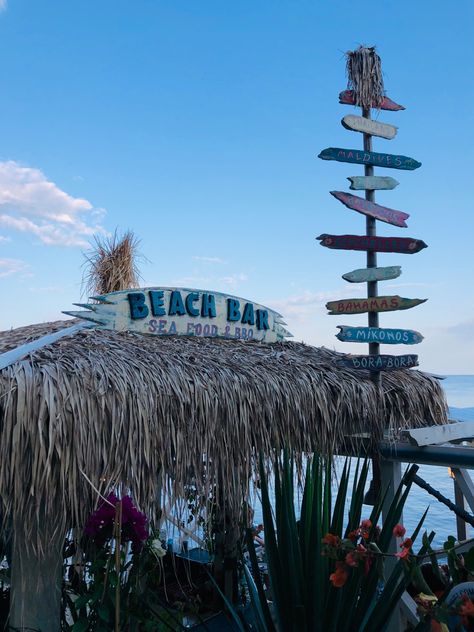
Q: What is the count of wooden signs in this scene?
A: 11